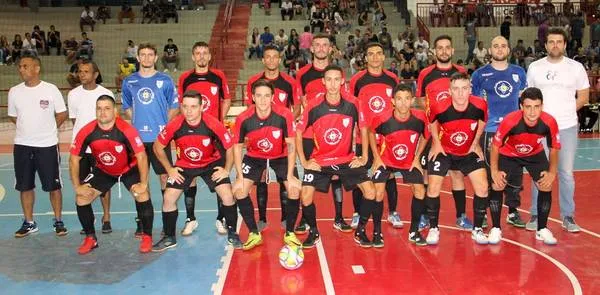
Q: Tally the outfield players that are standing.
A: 5